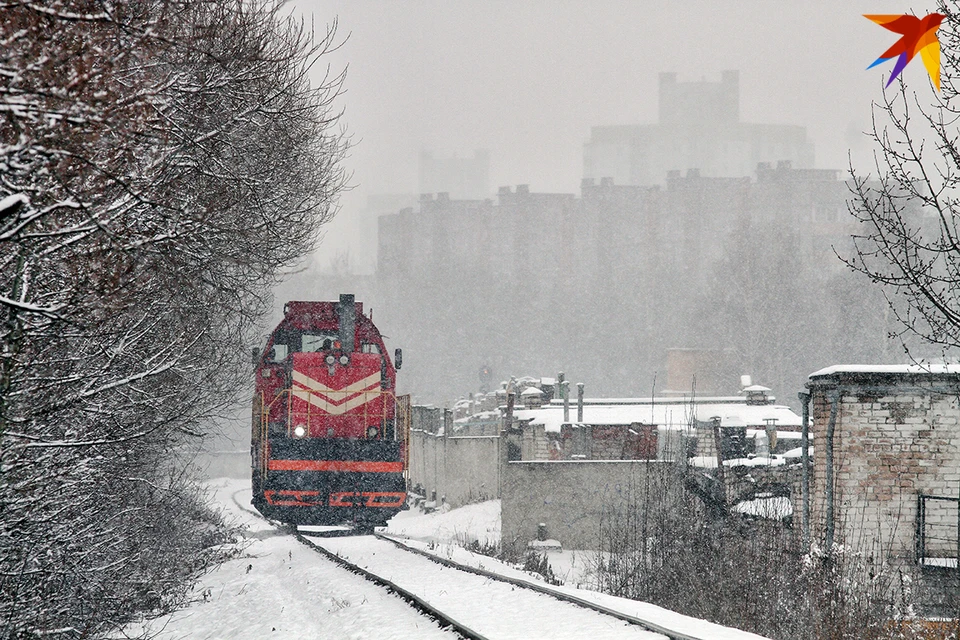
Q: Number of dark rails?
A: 2